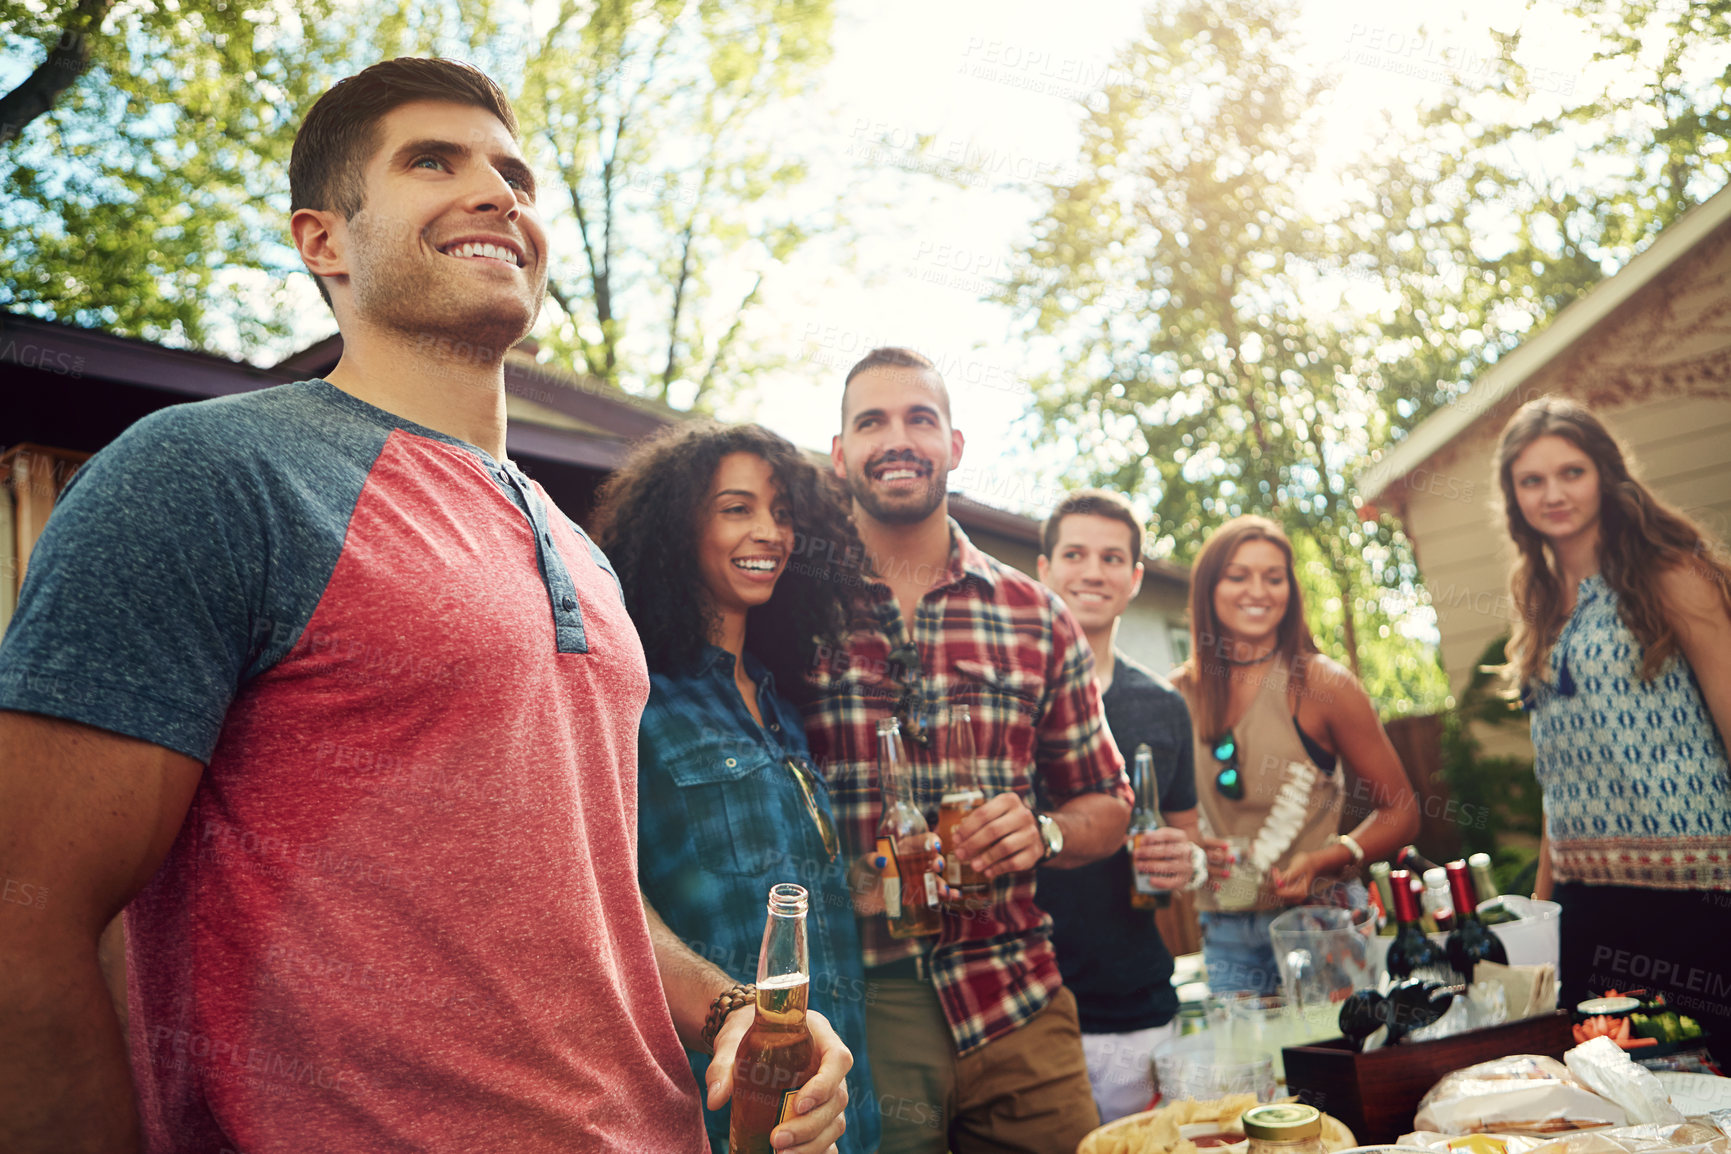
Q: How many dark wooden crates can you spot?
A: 1